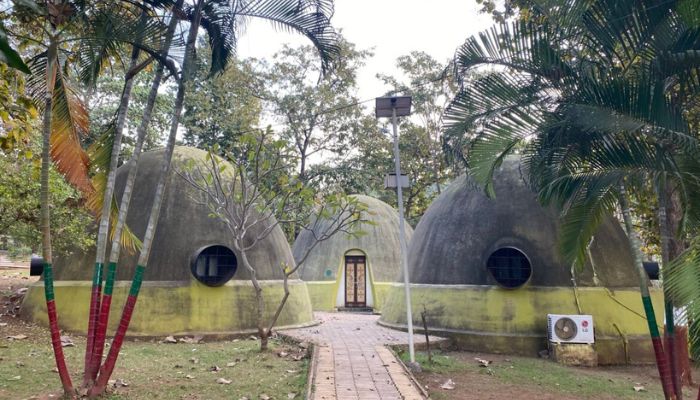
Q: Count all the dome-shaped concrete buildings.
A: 3